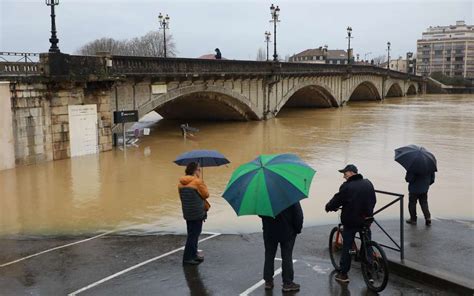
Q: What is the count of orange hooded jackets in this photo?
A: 1